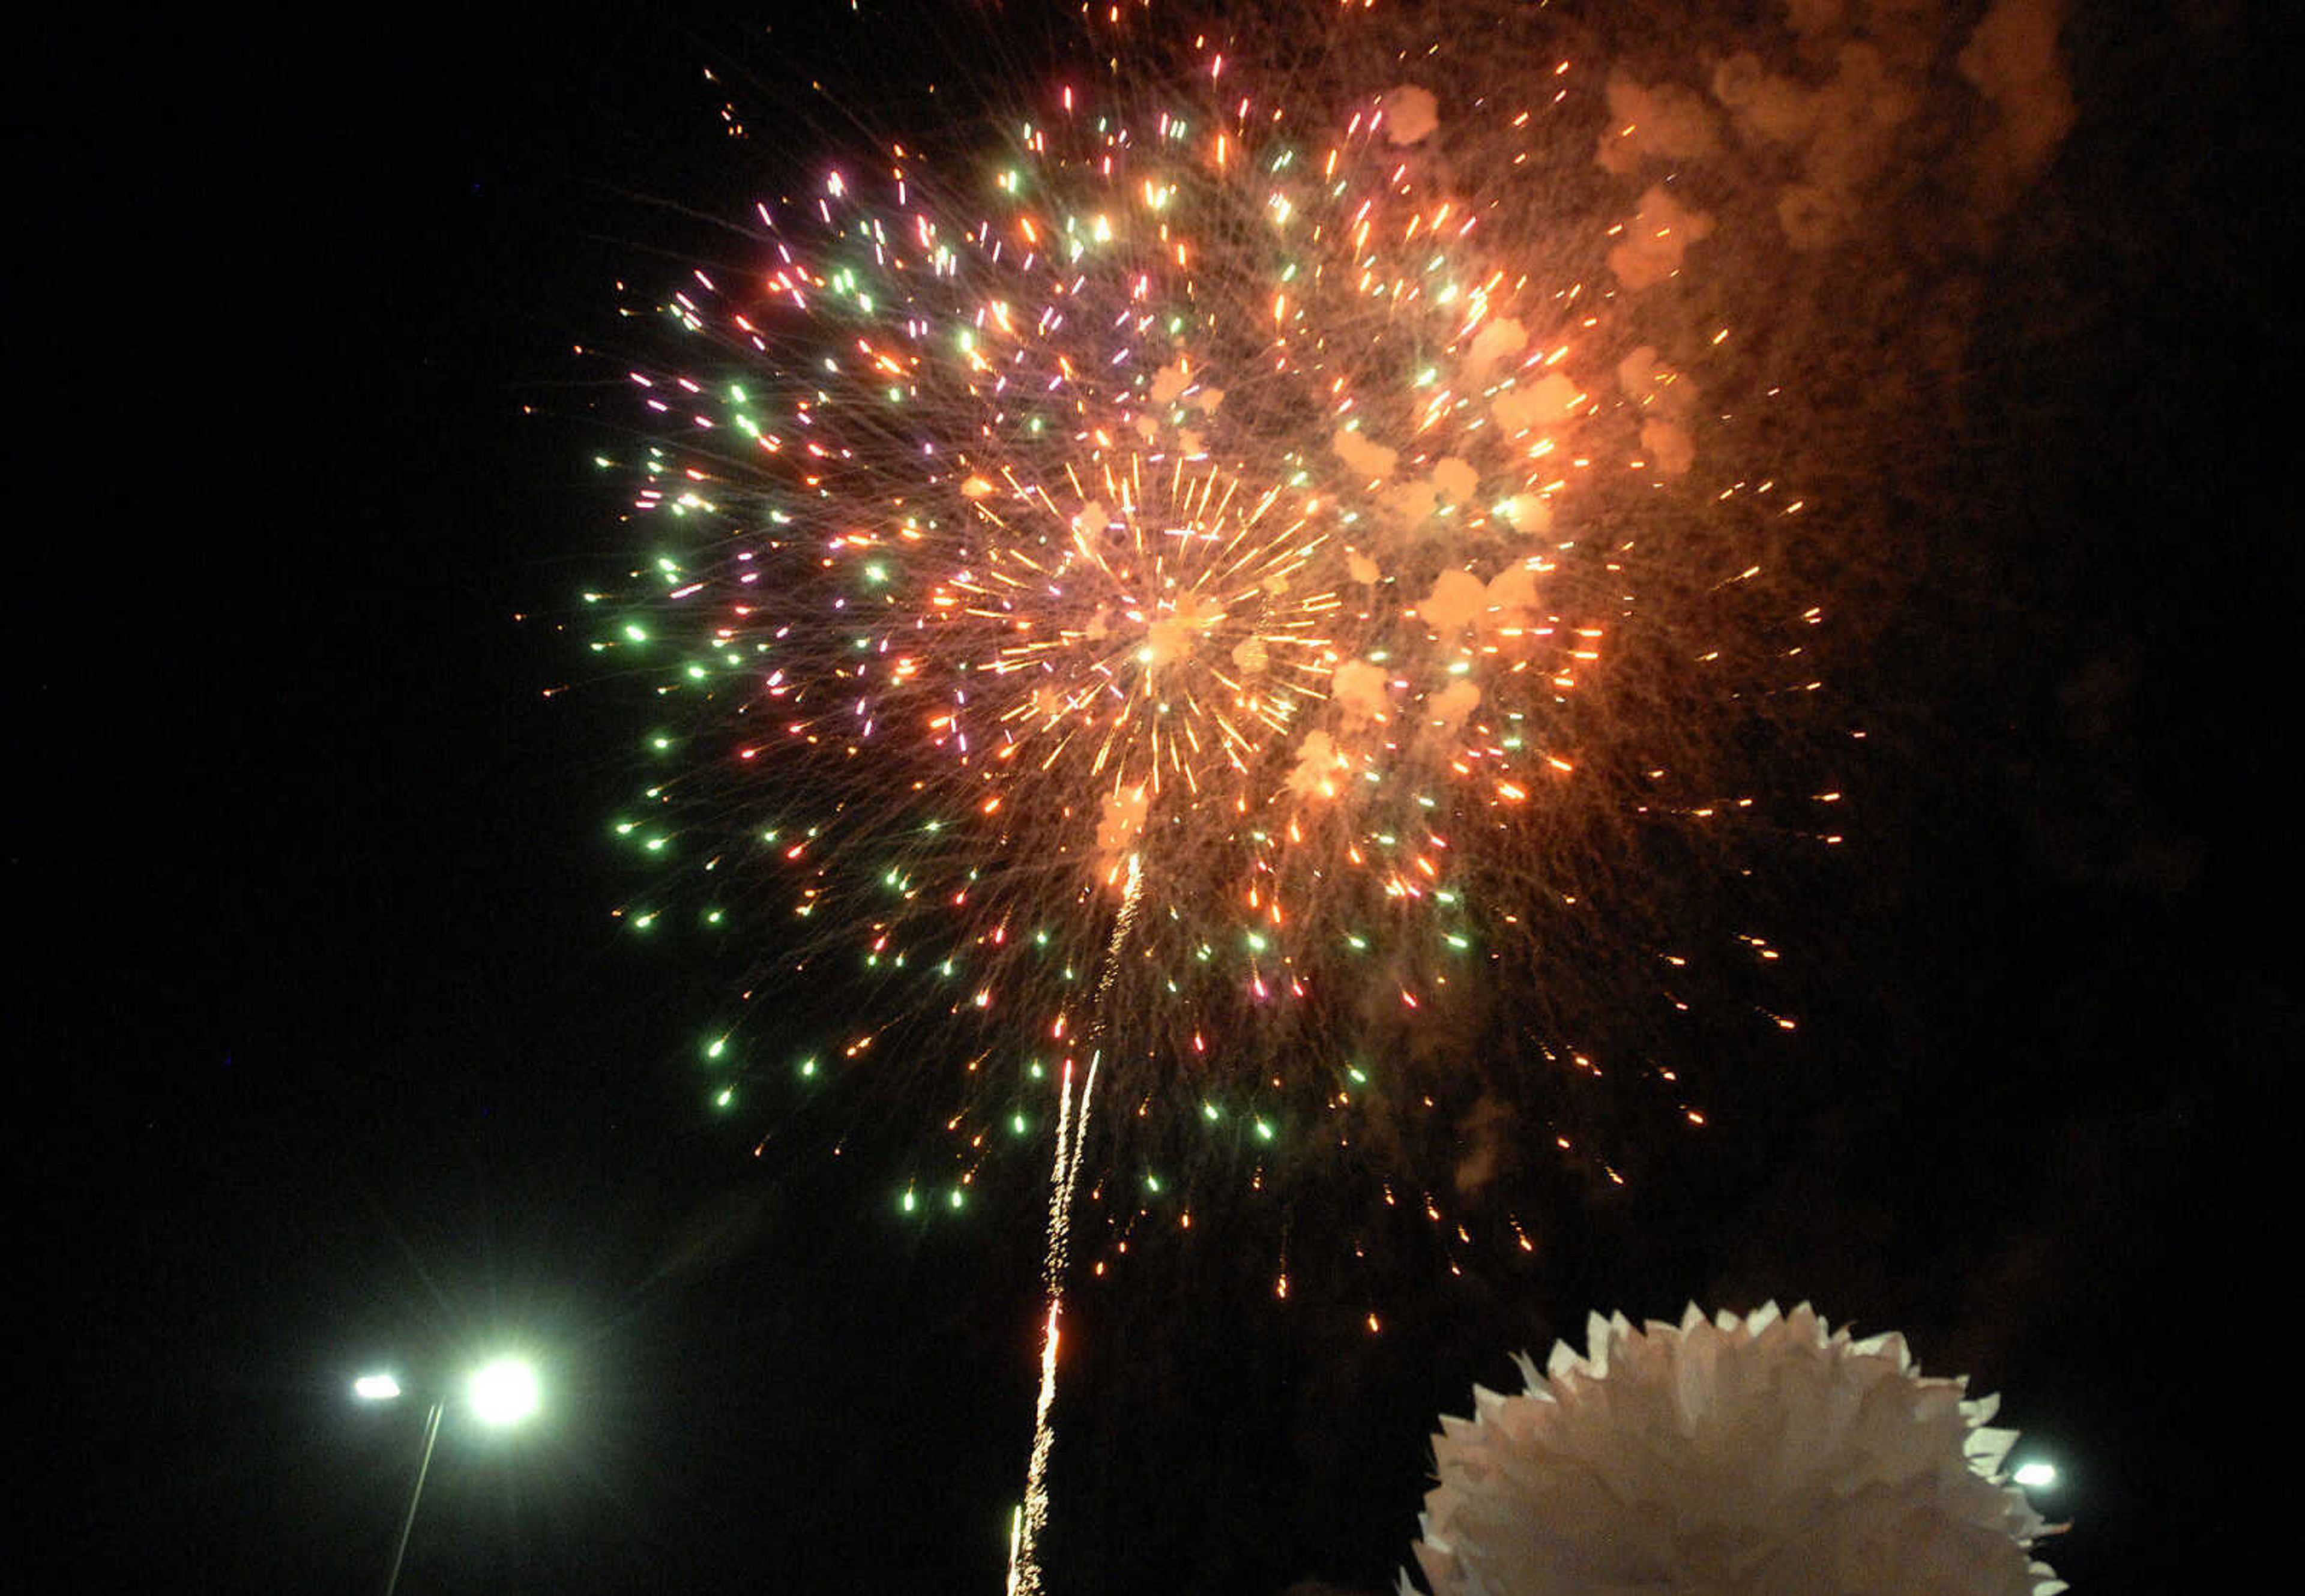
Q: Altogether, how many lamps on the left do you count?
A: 2